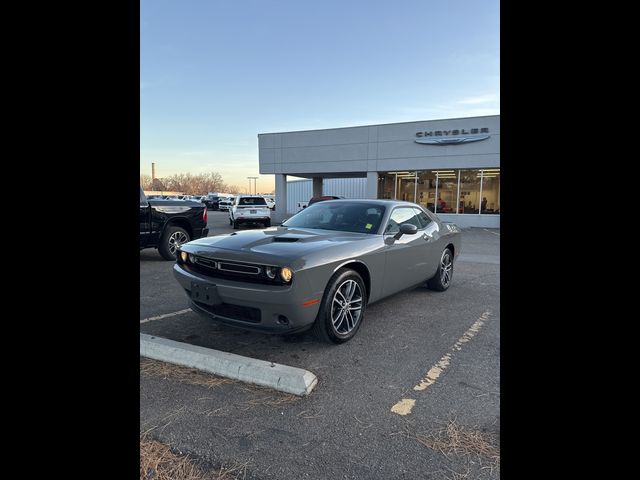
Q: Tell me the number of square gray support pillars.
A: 3